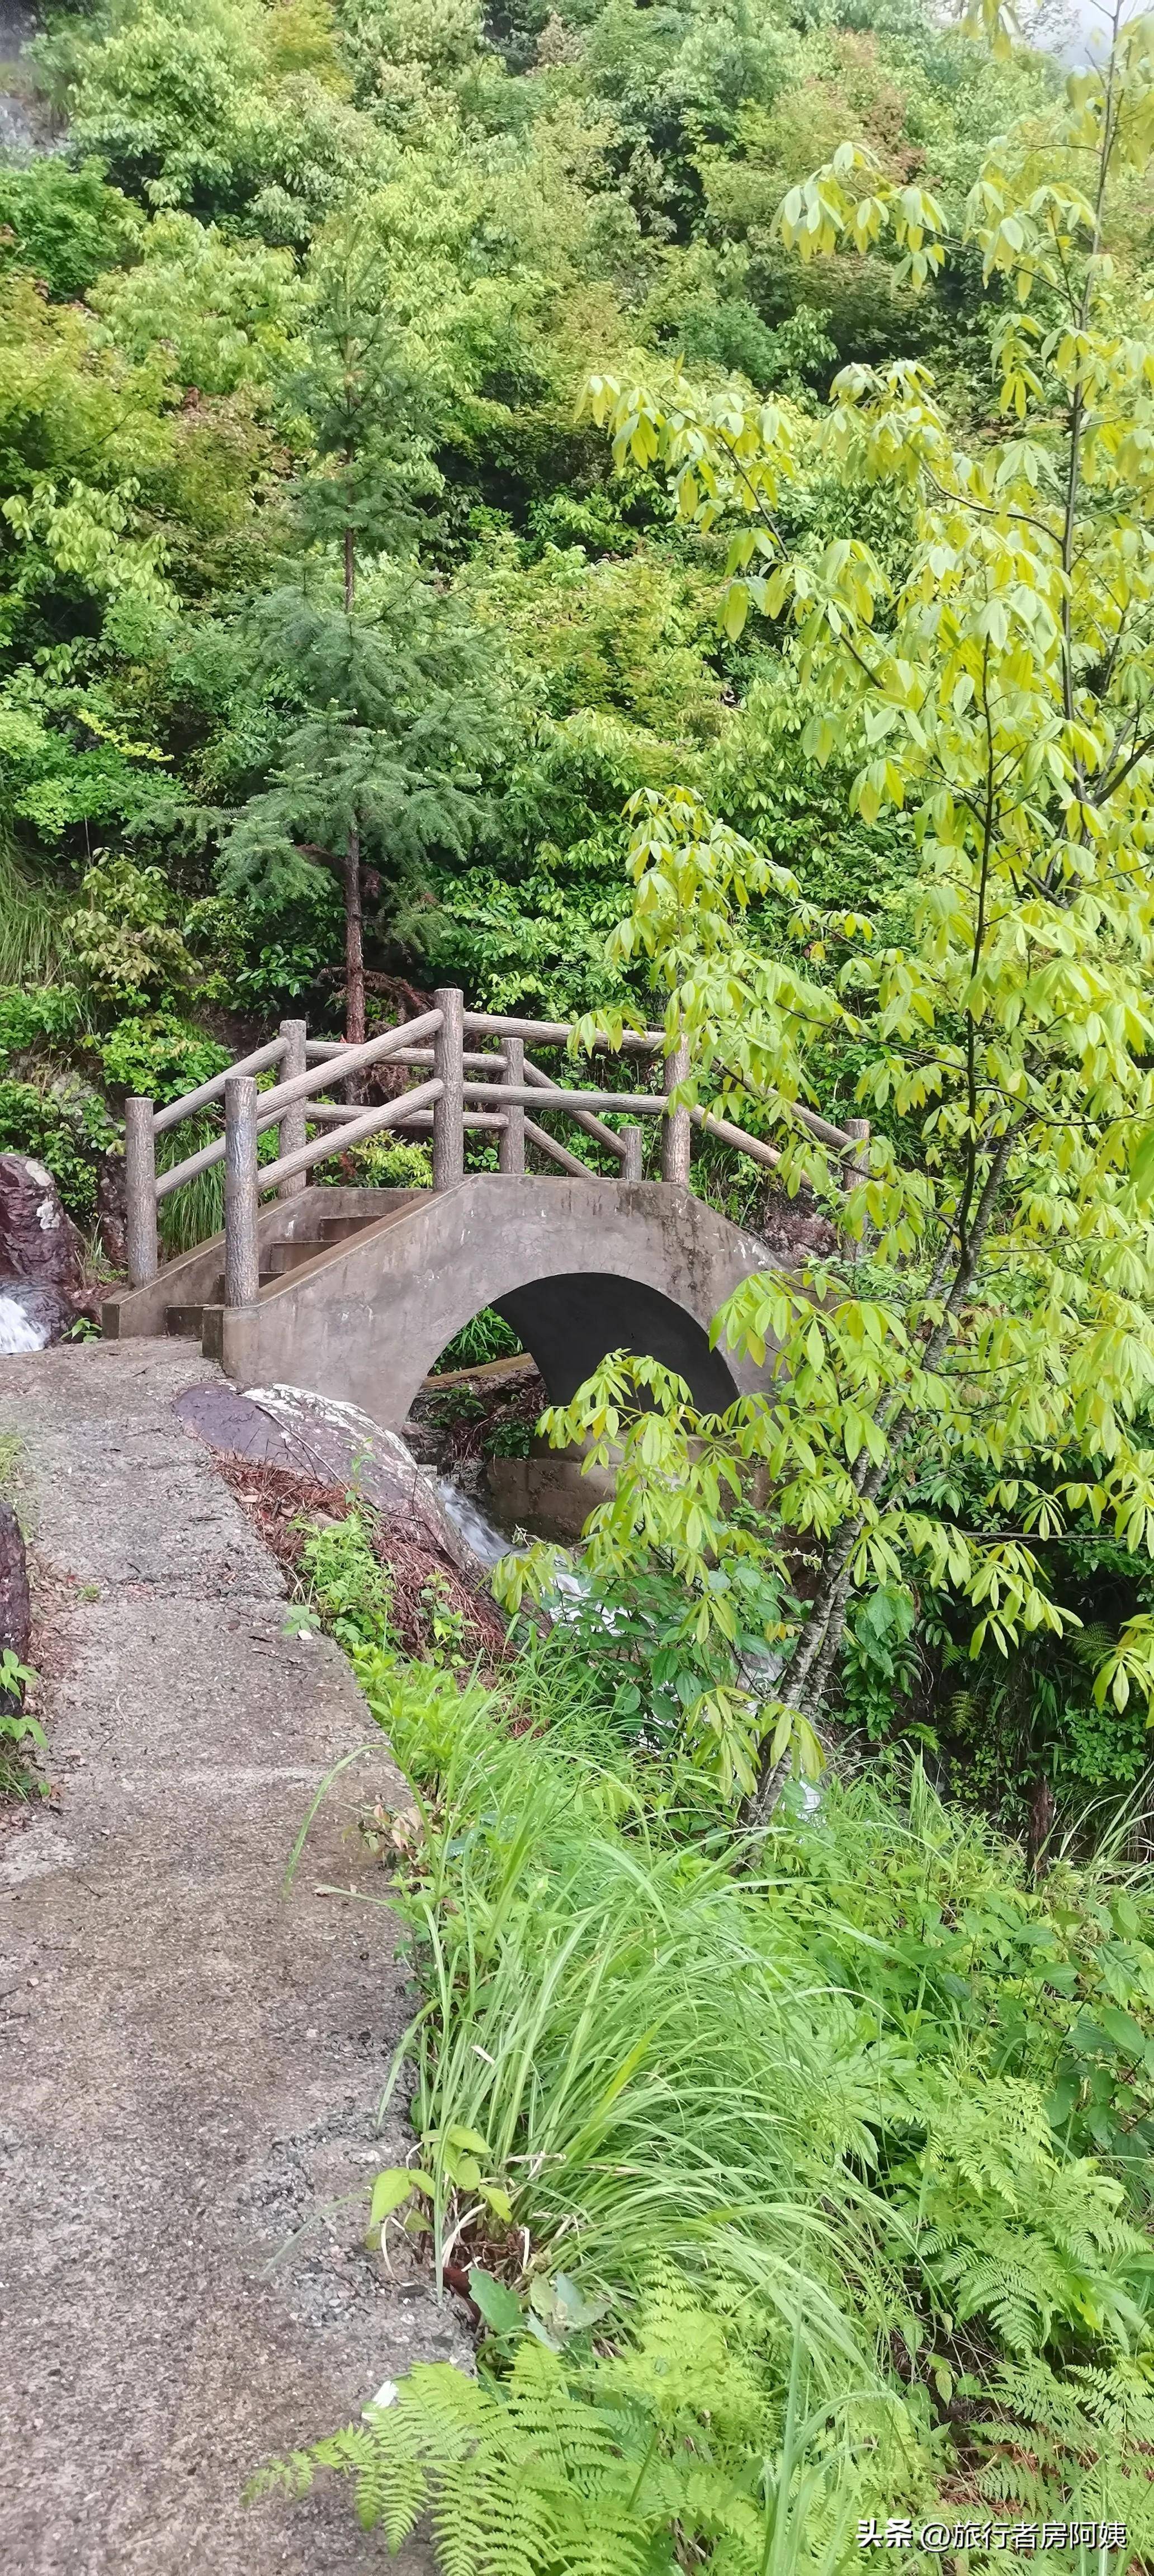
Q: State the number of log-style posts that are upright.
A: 8